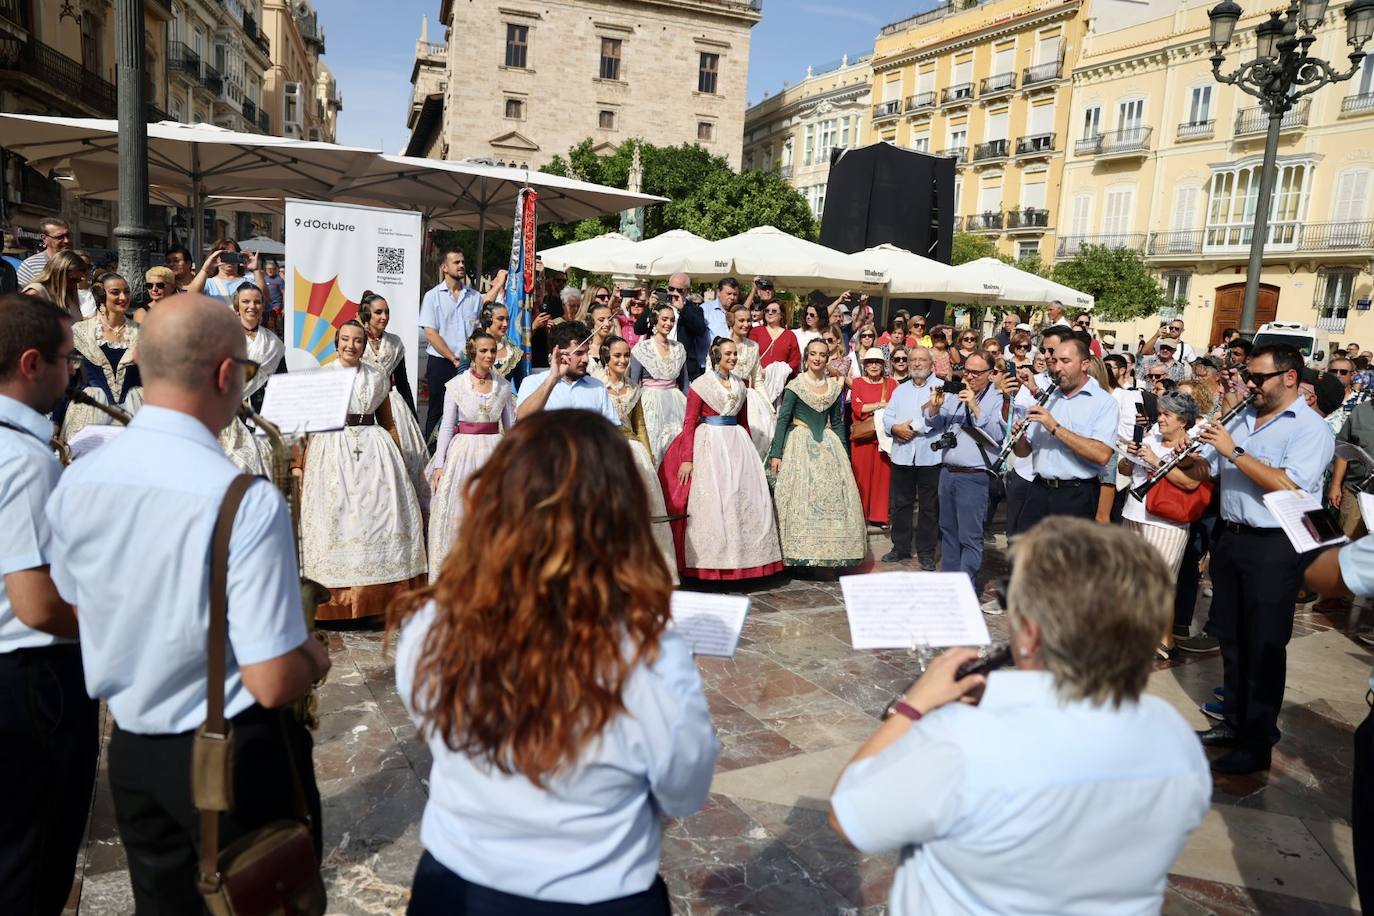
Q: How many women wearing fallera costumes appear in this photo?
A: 12